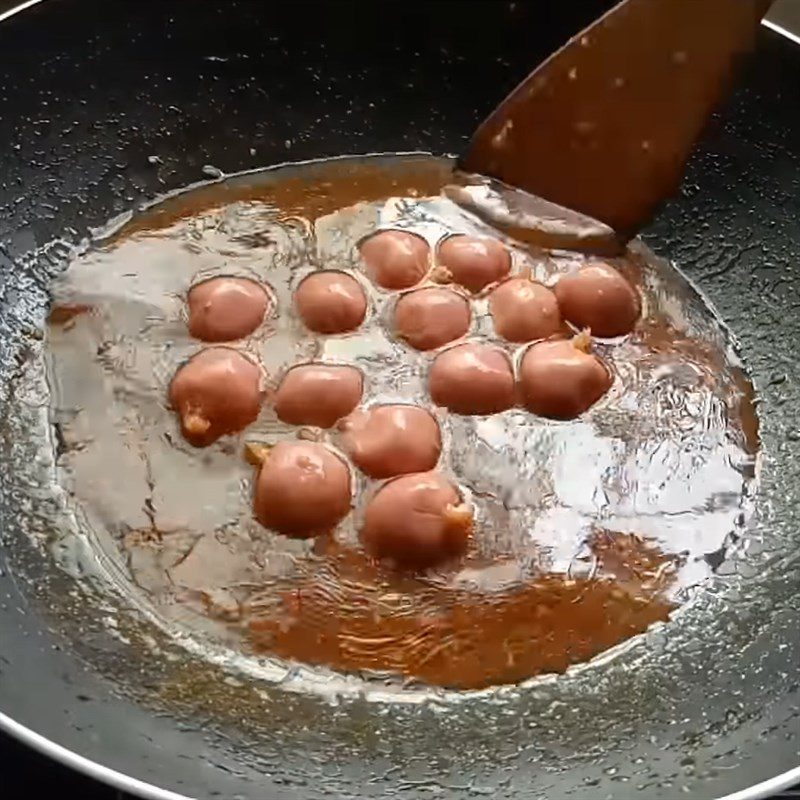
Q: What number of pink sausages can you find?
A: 14